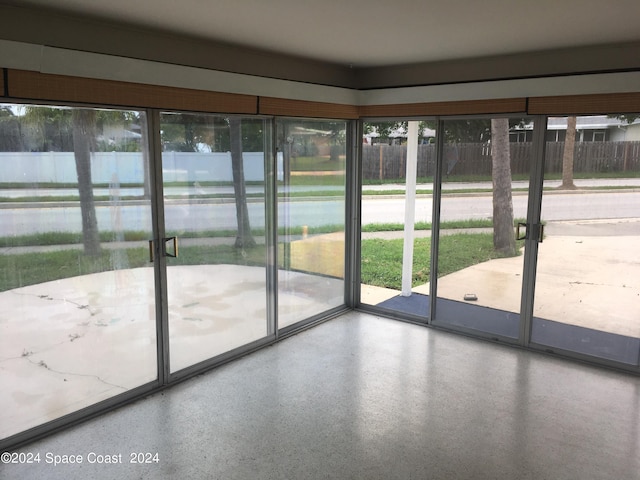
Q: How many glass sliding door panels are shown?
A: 6